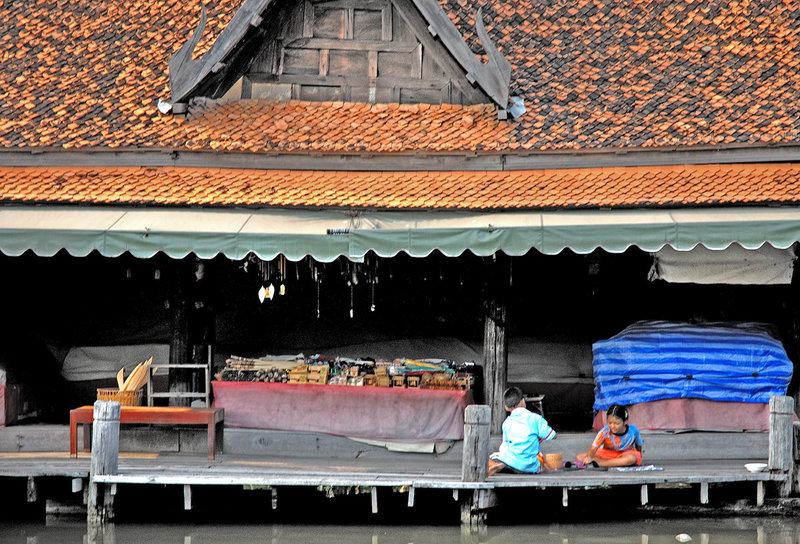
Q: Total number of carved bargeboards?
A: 2